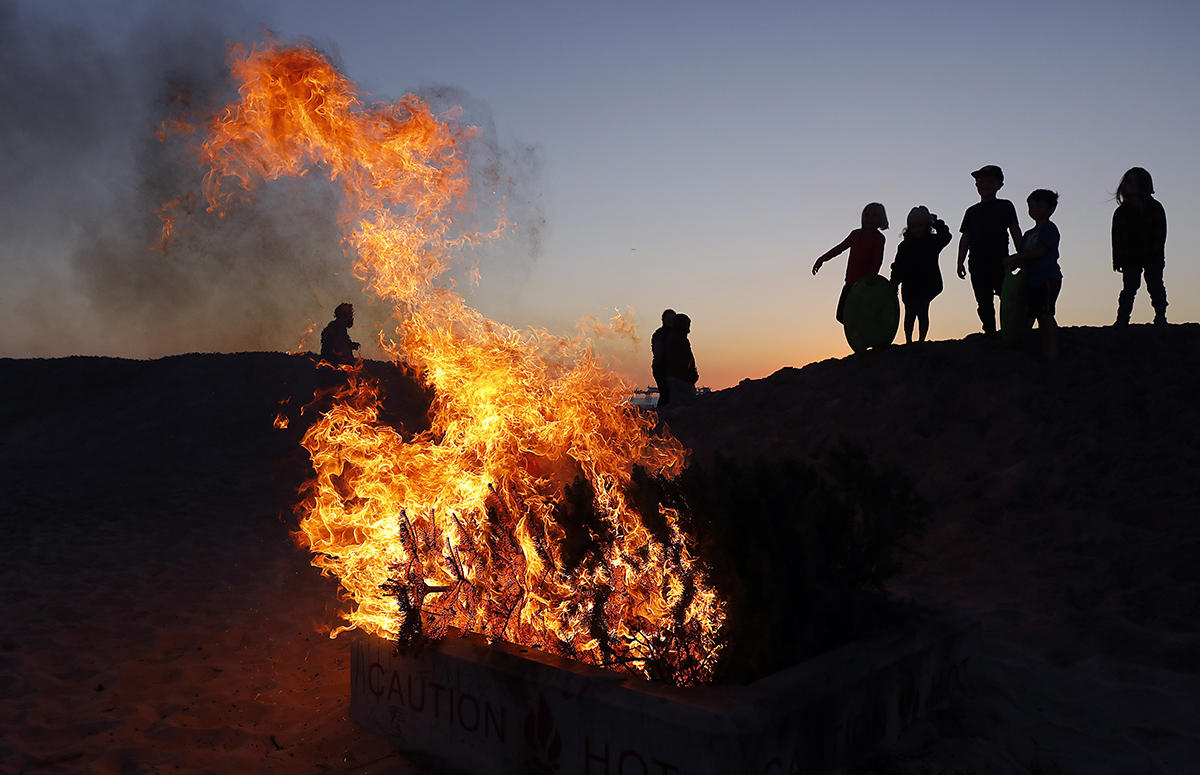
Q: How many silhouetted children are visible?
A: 5